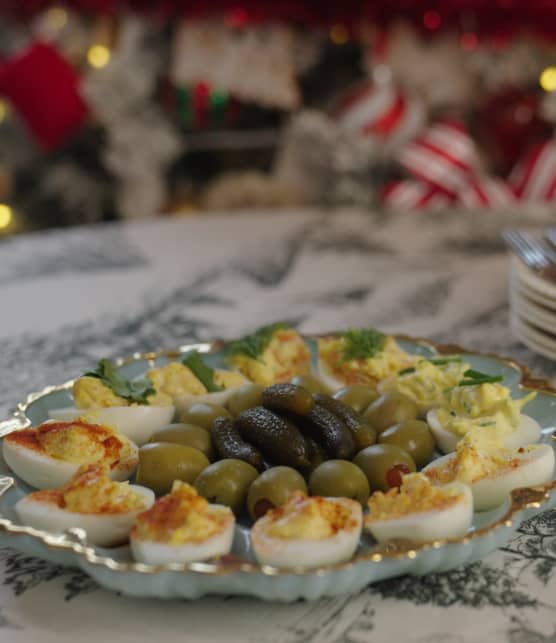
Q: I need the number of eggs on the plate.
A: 12